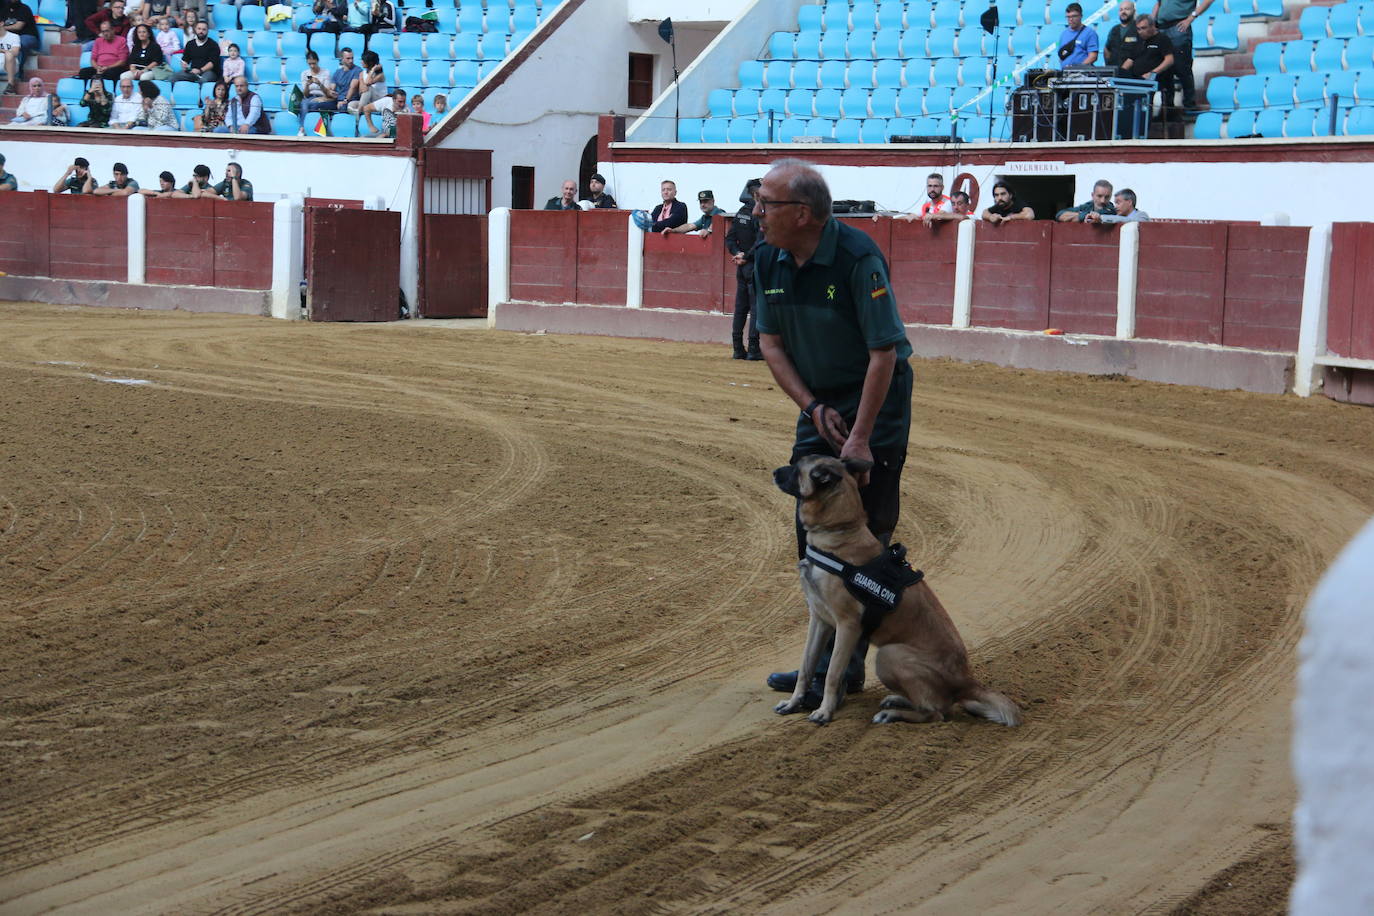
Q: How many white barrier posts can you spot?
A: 7